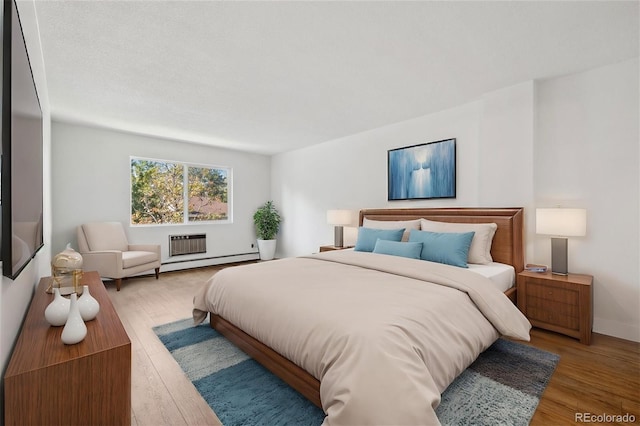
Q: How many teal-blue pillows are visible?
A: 3